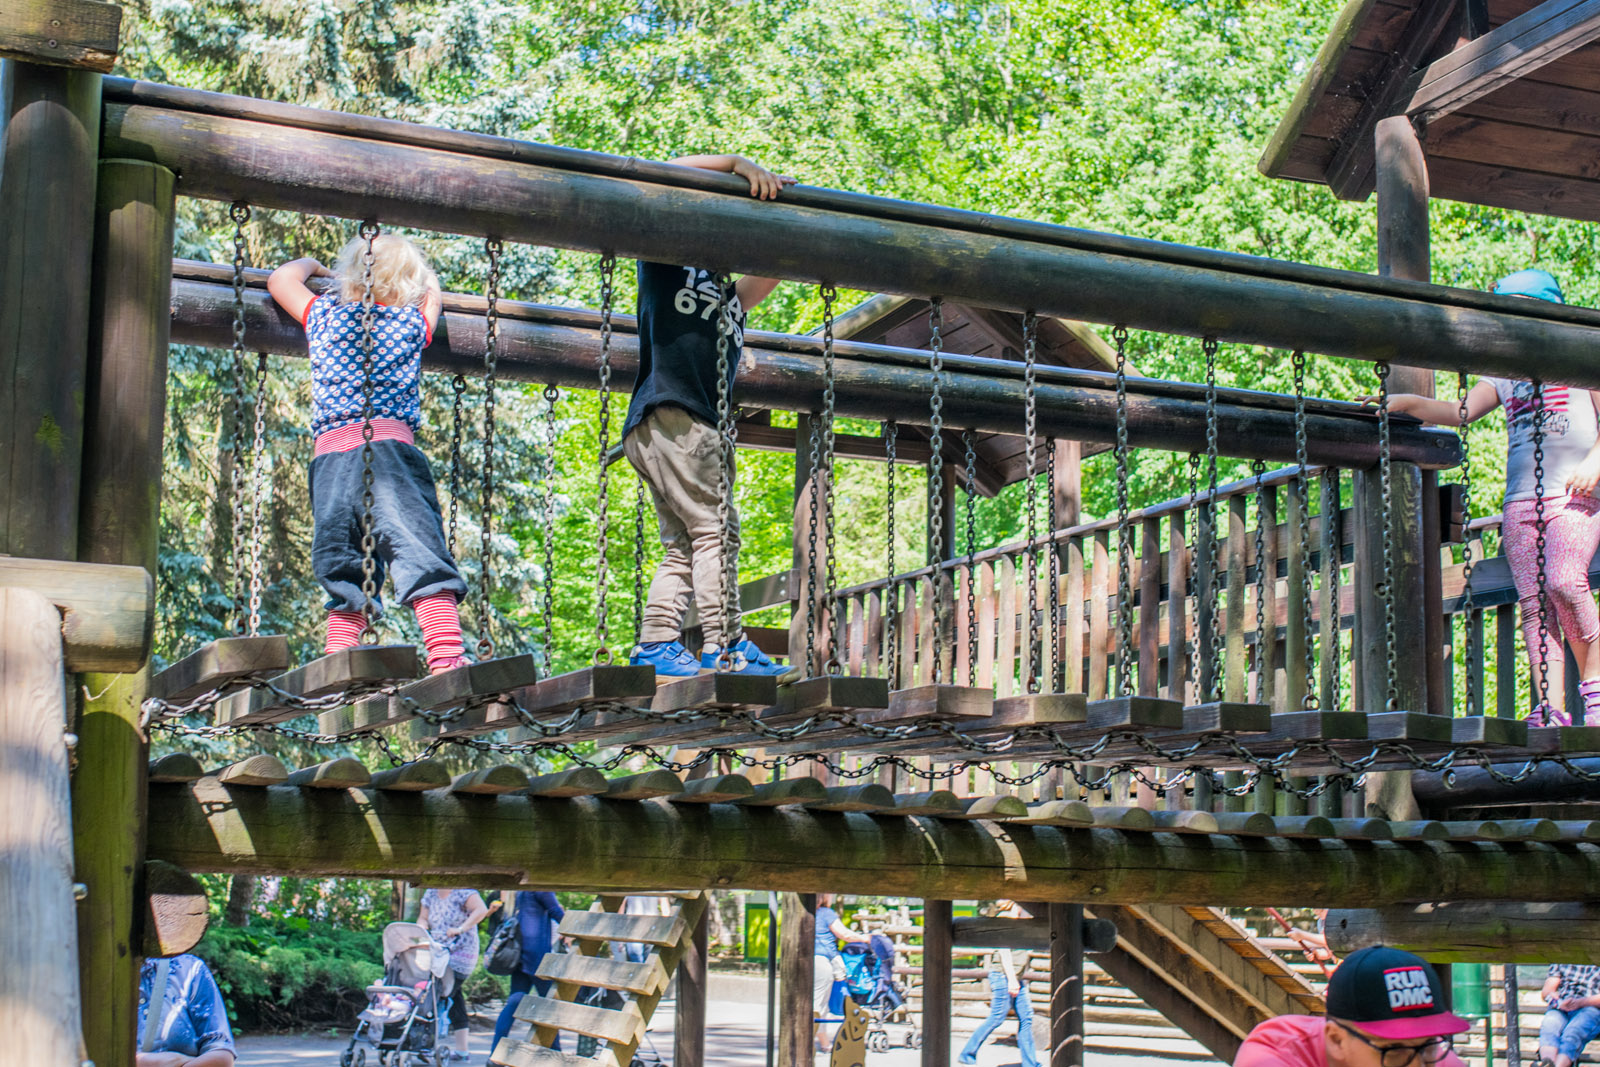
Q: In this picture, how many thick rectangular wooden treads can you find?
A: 14